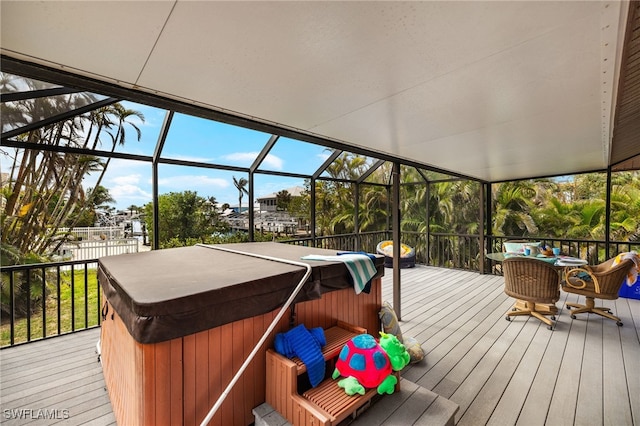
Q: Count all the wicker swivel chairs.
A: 2